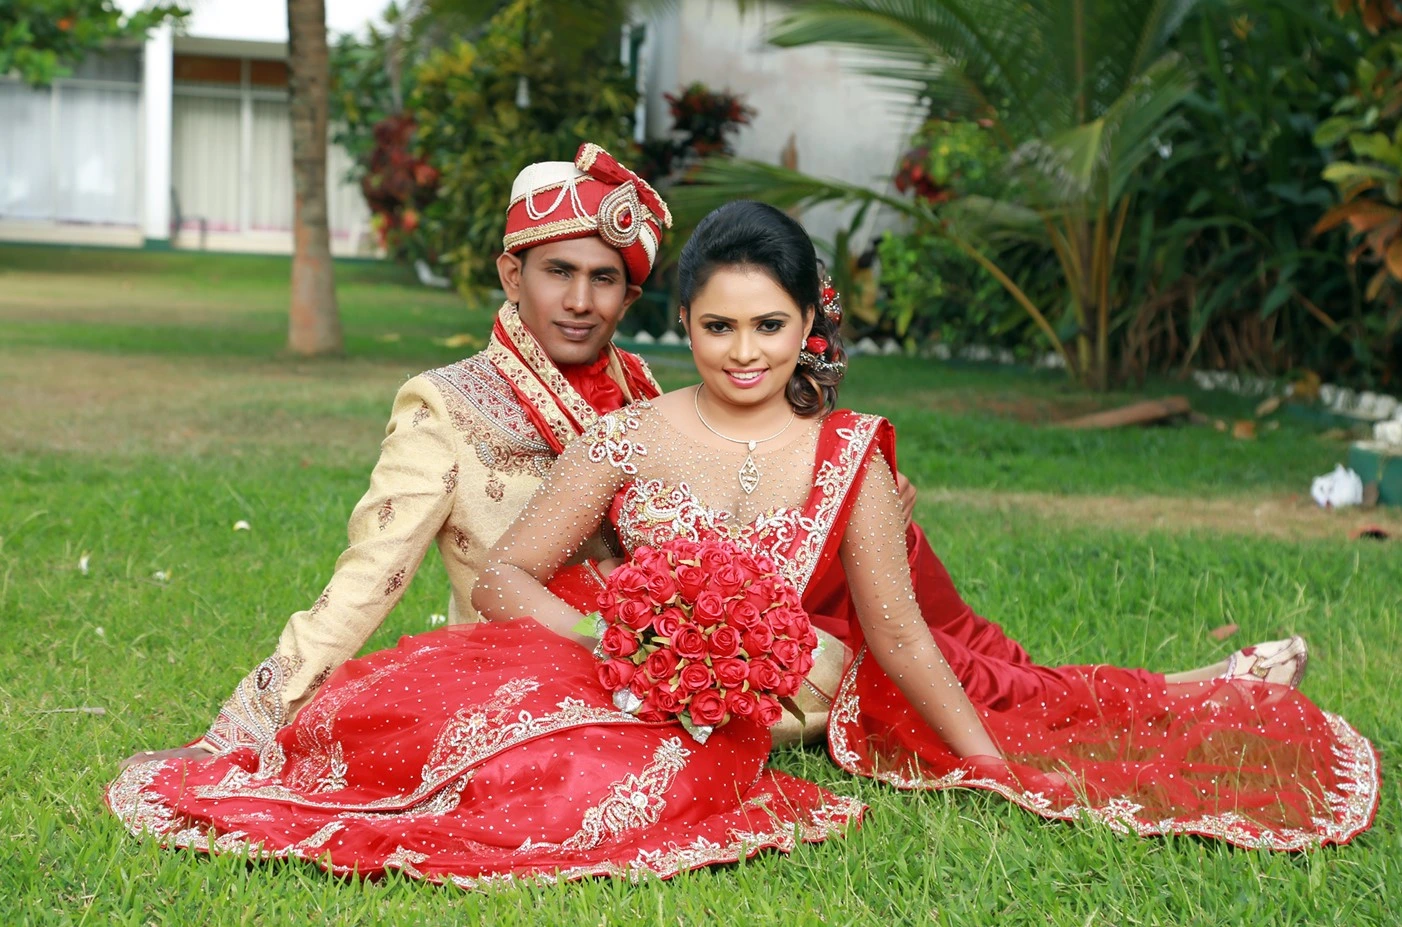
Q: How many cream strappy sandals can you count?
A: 1